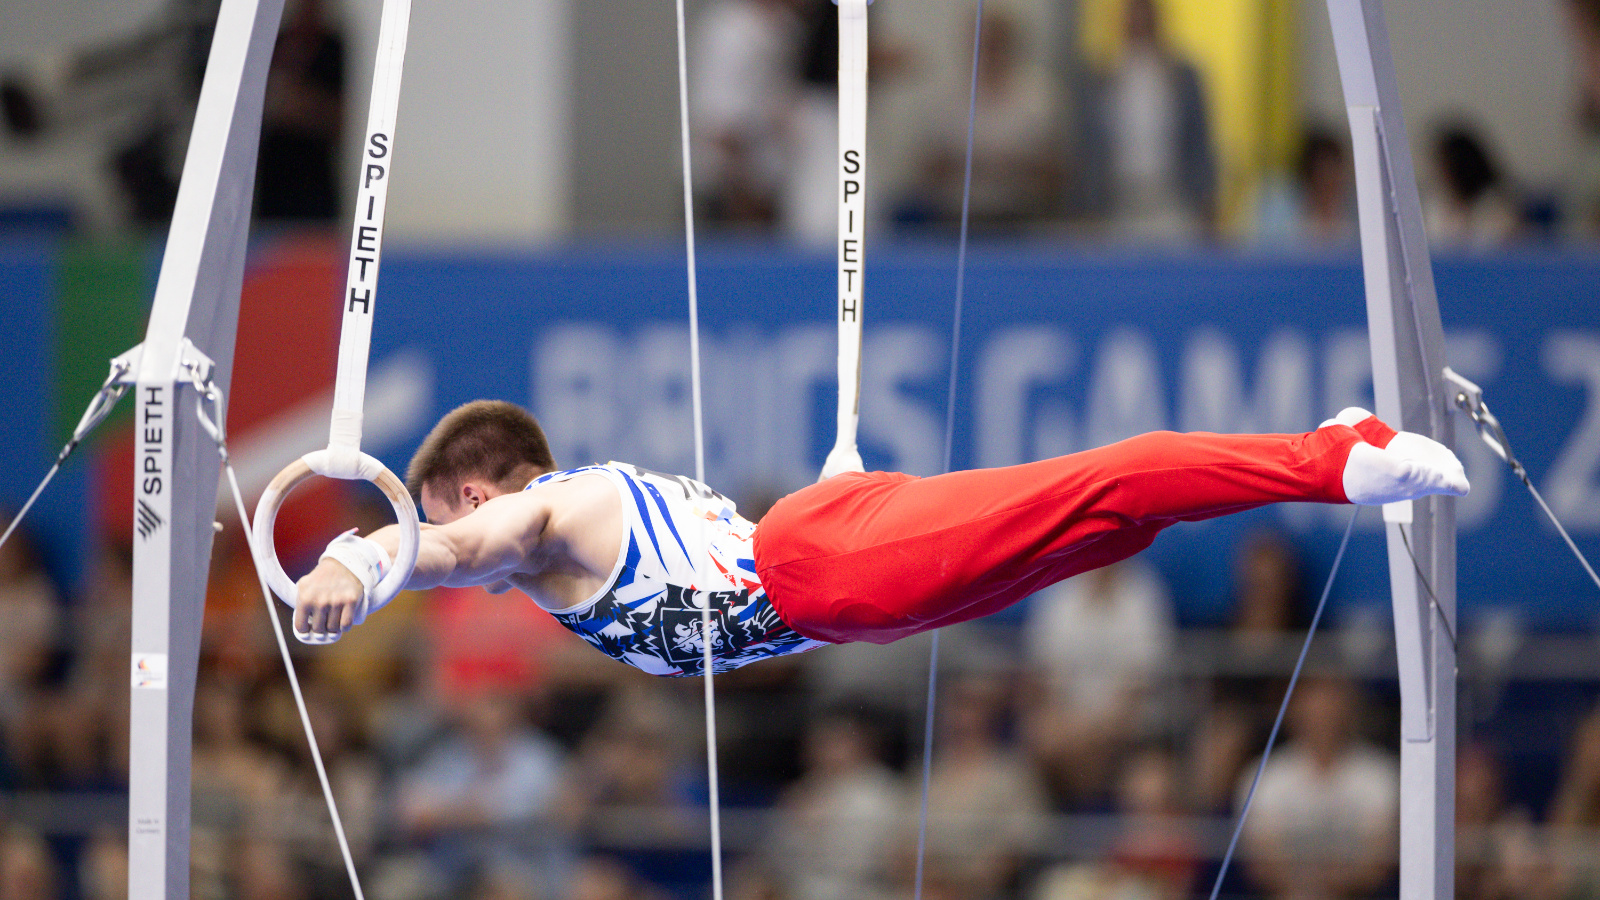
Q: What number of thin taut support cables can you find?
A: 6